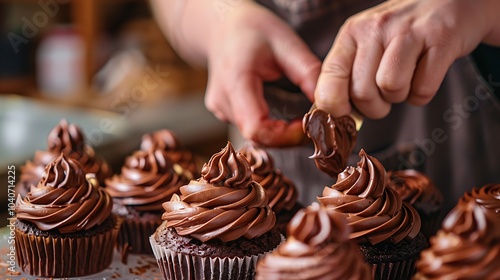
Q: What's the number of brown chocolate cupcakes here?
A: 11